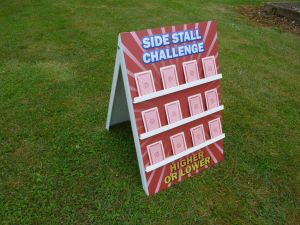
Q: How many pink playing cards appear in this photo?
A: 12